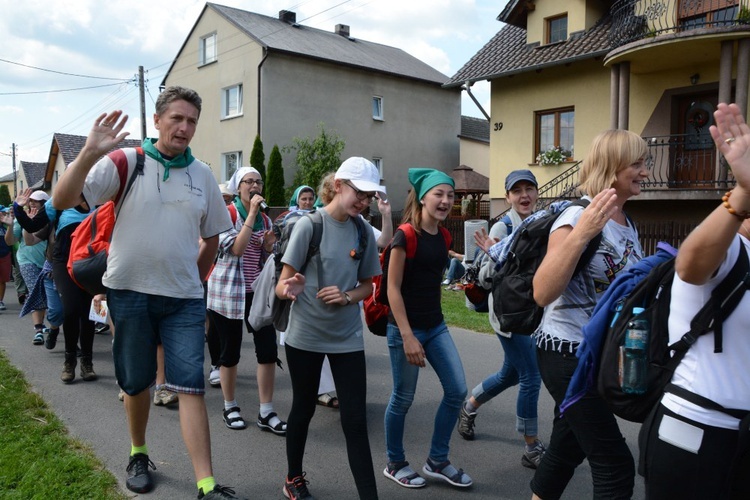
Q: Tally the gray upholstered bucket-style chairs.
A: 0